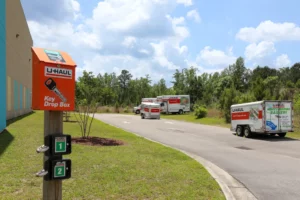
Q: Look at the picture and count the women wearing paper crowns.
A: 0